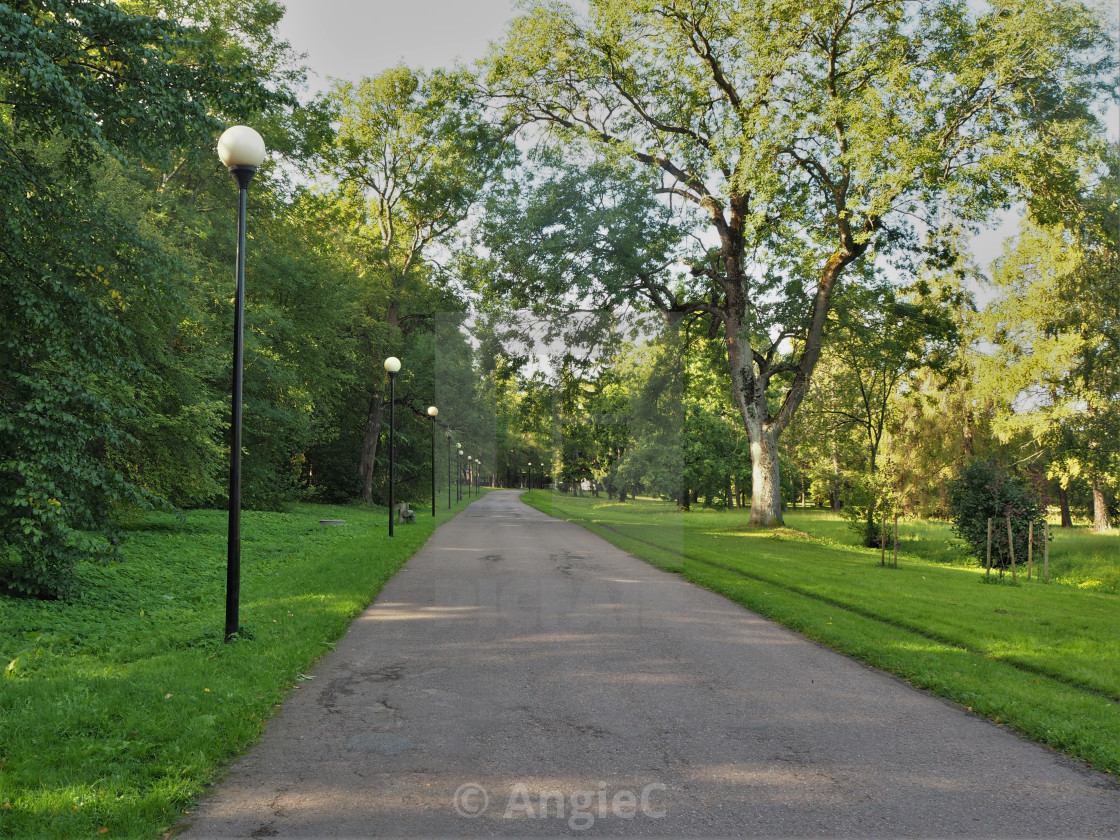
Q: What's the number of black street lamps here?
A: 11